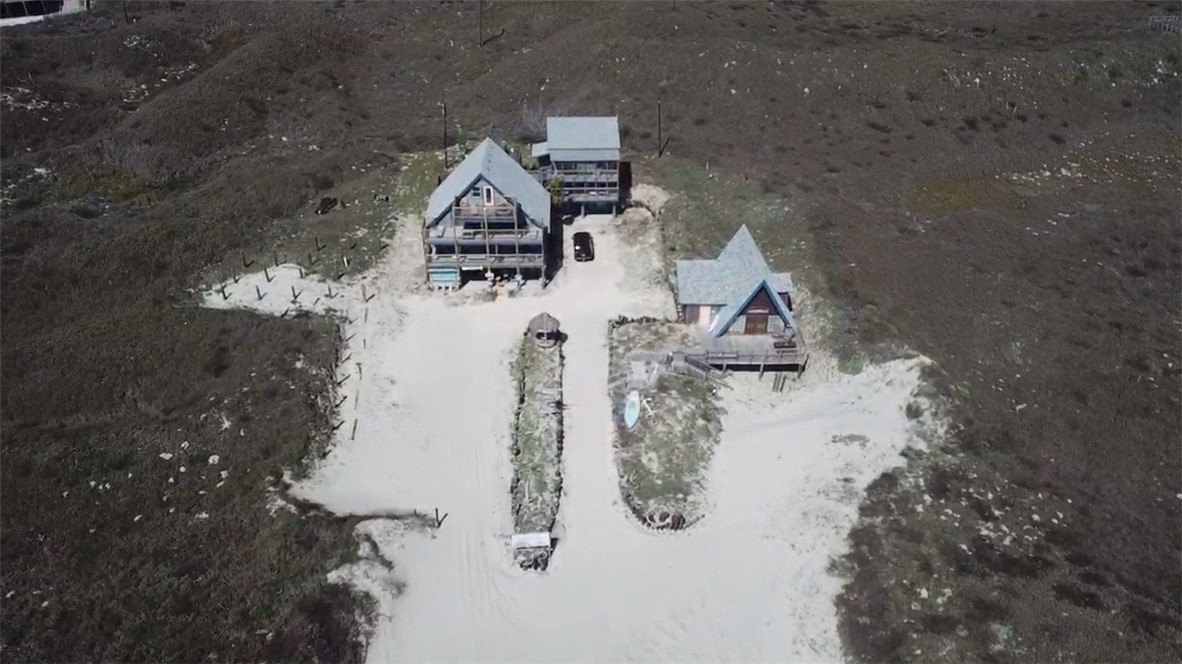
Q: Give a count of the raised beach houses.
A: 3